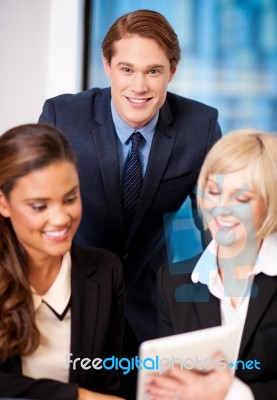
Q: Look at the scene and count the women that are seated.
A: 2